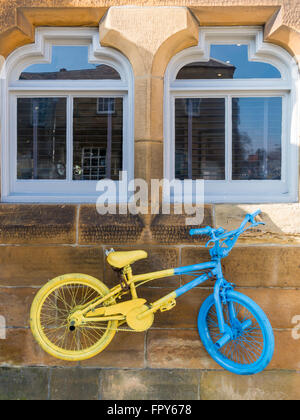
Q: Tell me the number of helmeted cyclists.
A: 0